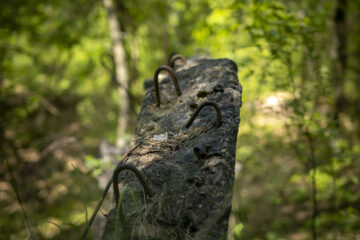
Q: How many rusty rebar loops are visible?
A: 4